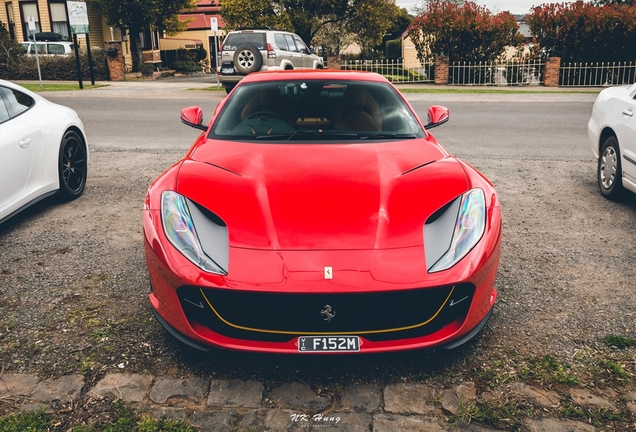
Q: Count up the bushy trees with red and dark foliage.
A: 2